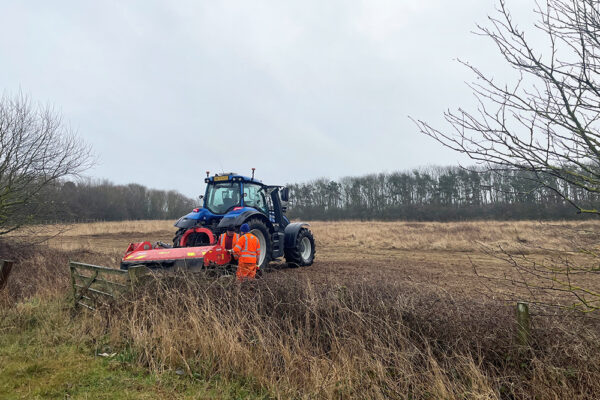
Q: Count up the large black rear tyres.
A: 2